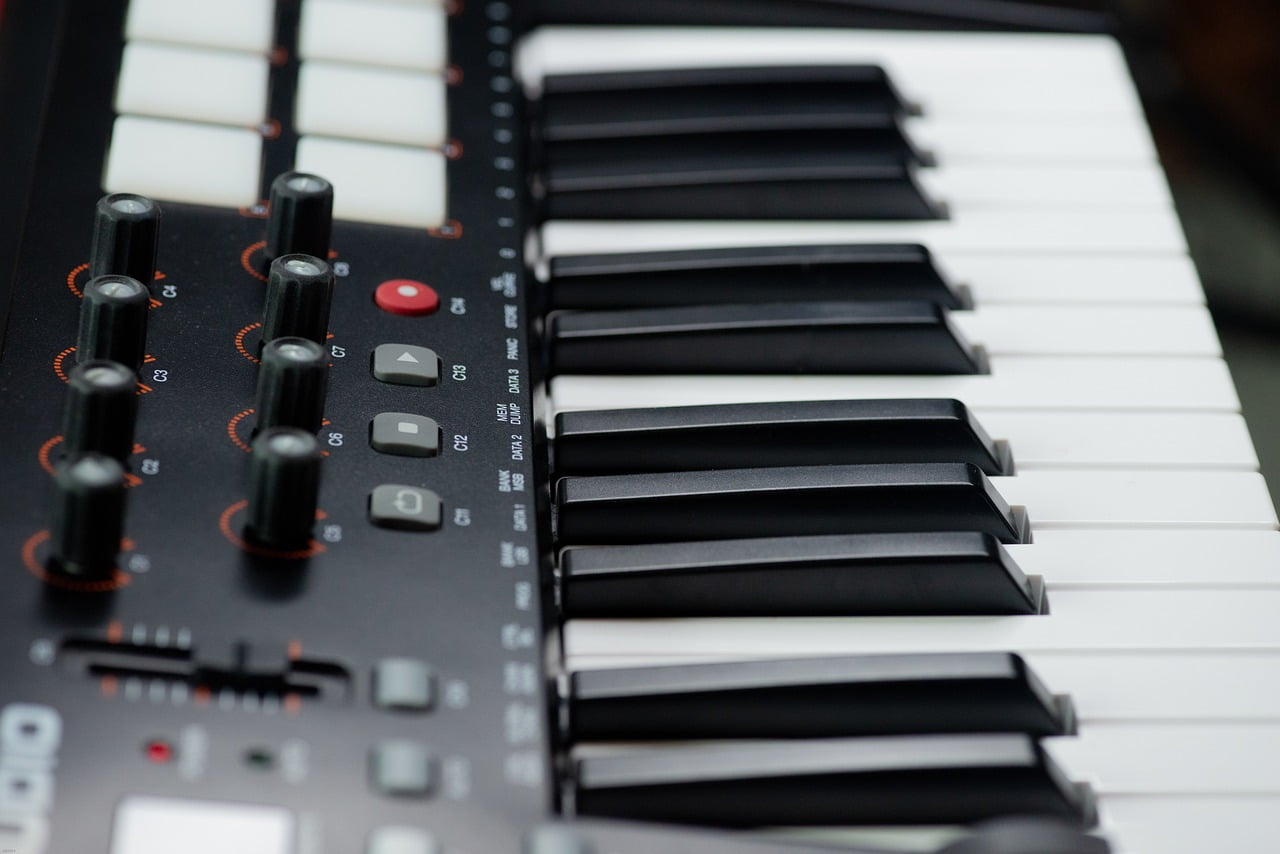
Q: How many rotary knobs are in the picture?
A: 8